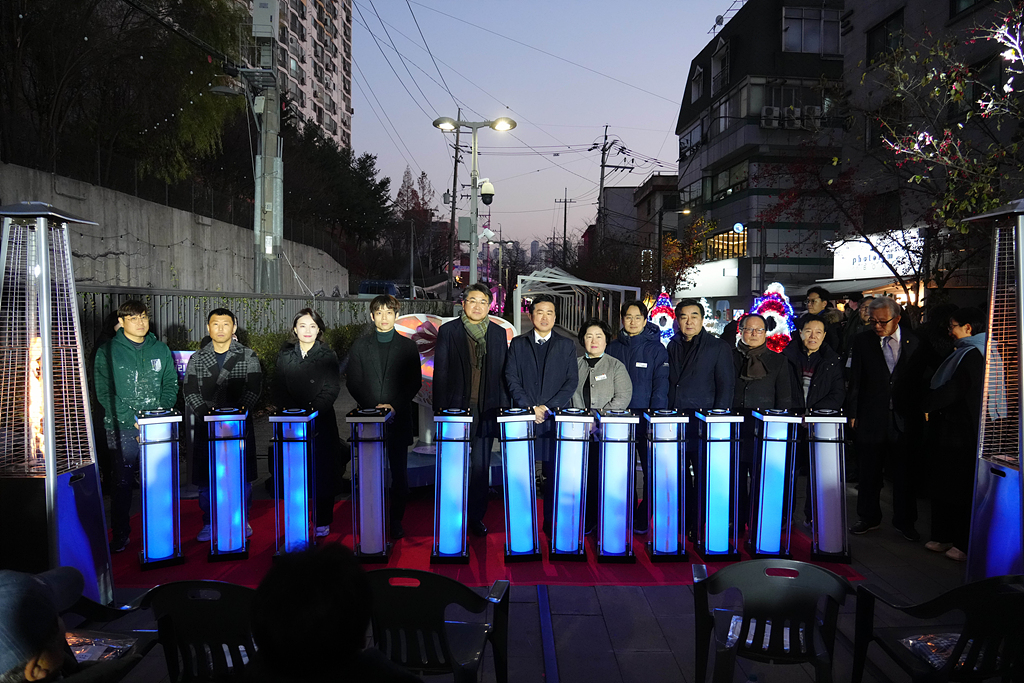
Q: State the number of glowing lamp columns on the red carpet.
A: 12